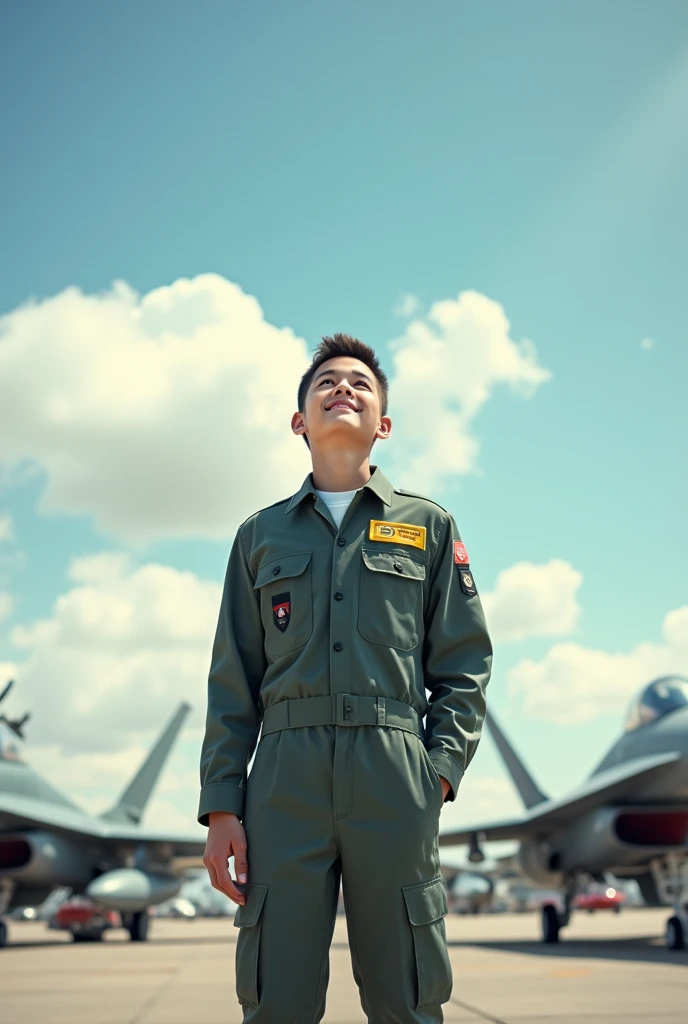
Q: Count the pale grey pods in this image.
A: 1